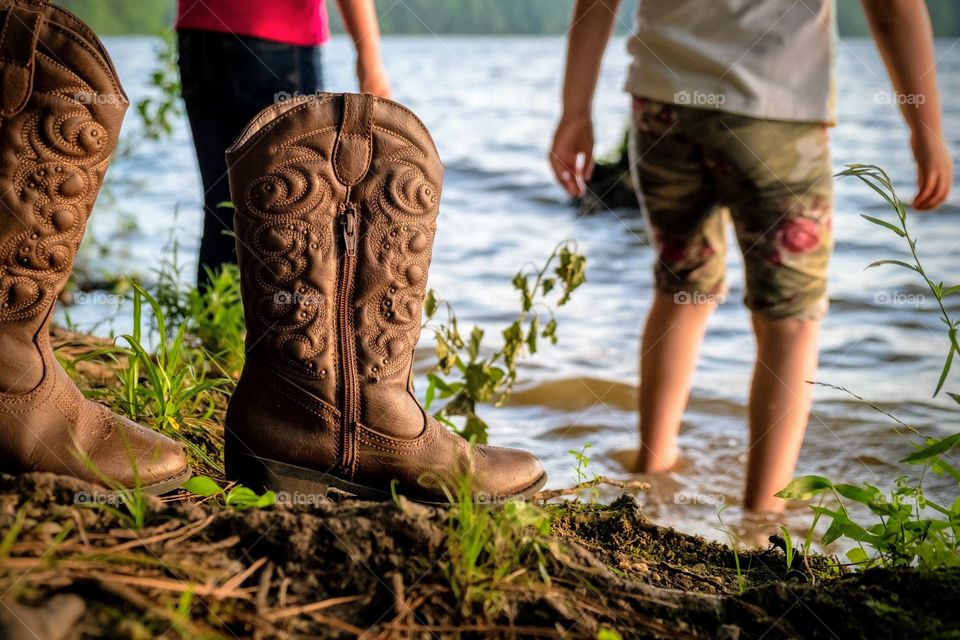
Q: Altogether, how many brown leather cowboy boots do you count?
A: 2